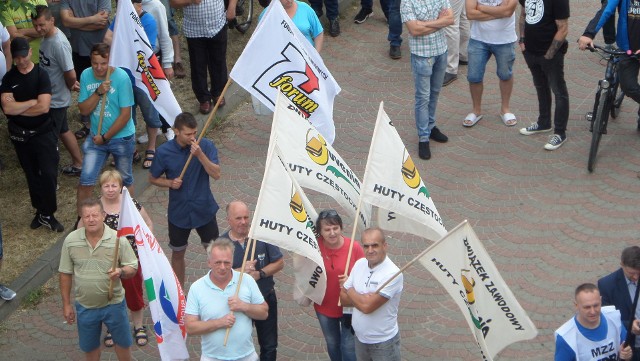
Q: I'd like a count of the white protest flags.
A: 7